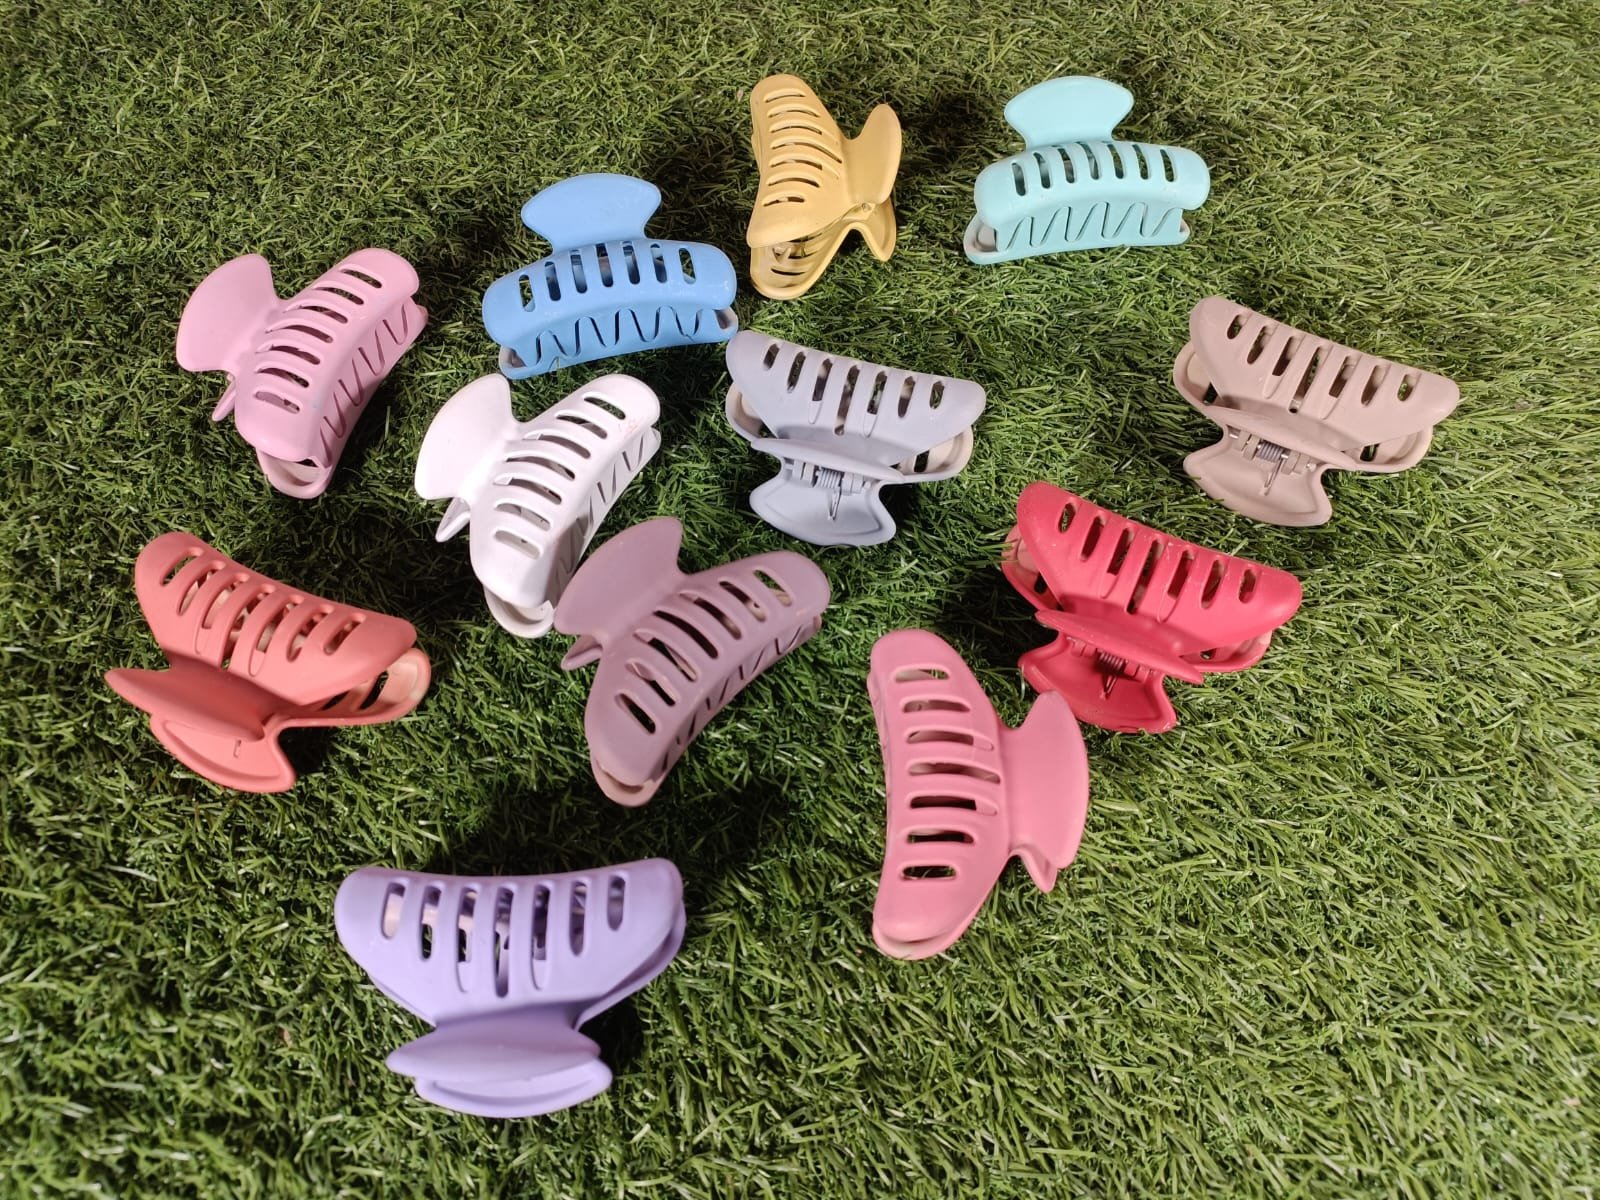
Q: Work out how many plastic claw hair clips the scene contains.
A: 12